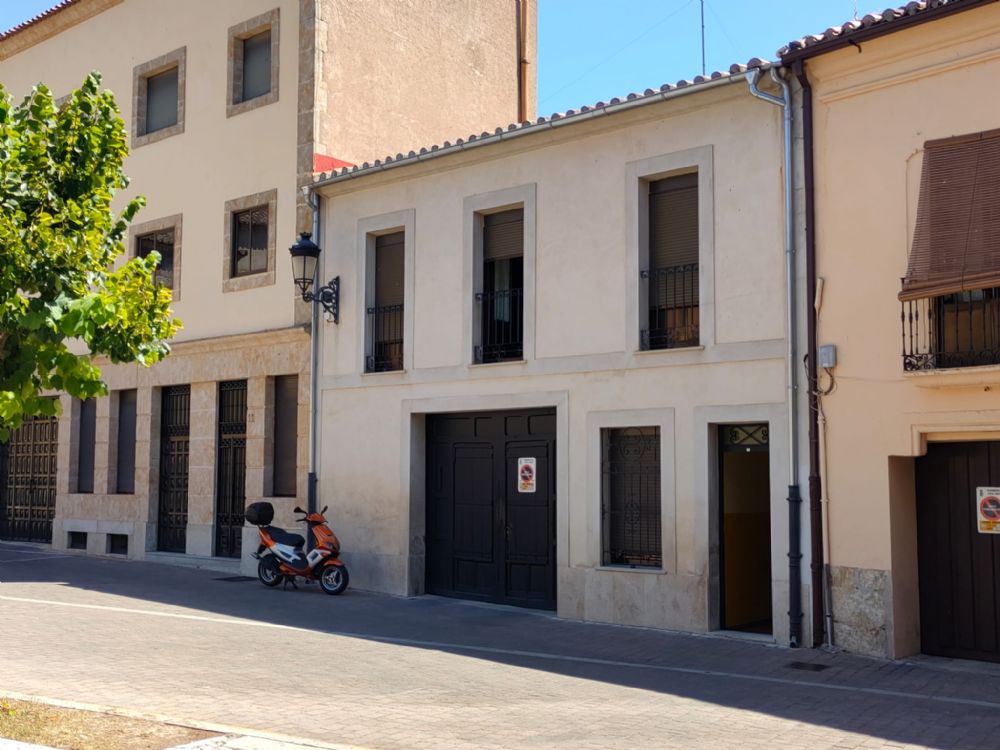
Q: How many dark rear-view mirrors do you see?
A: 2